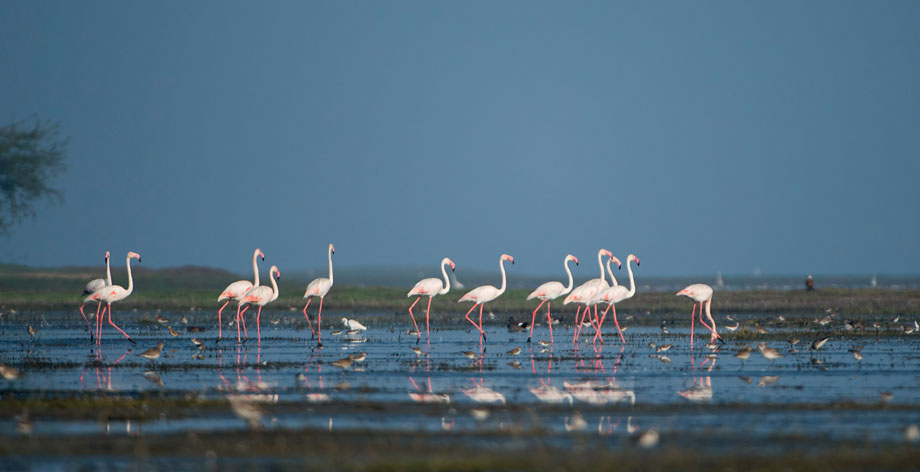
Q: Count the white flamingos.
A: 12